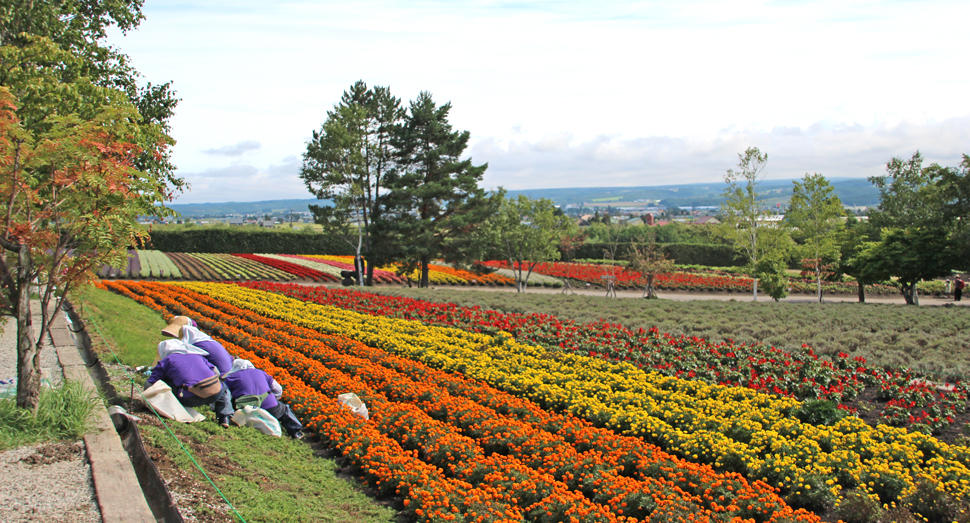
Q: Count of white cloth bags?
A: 3